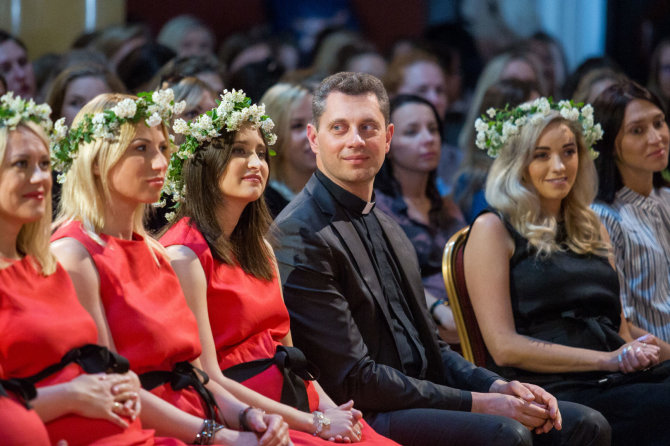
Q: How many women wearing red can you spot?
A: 3